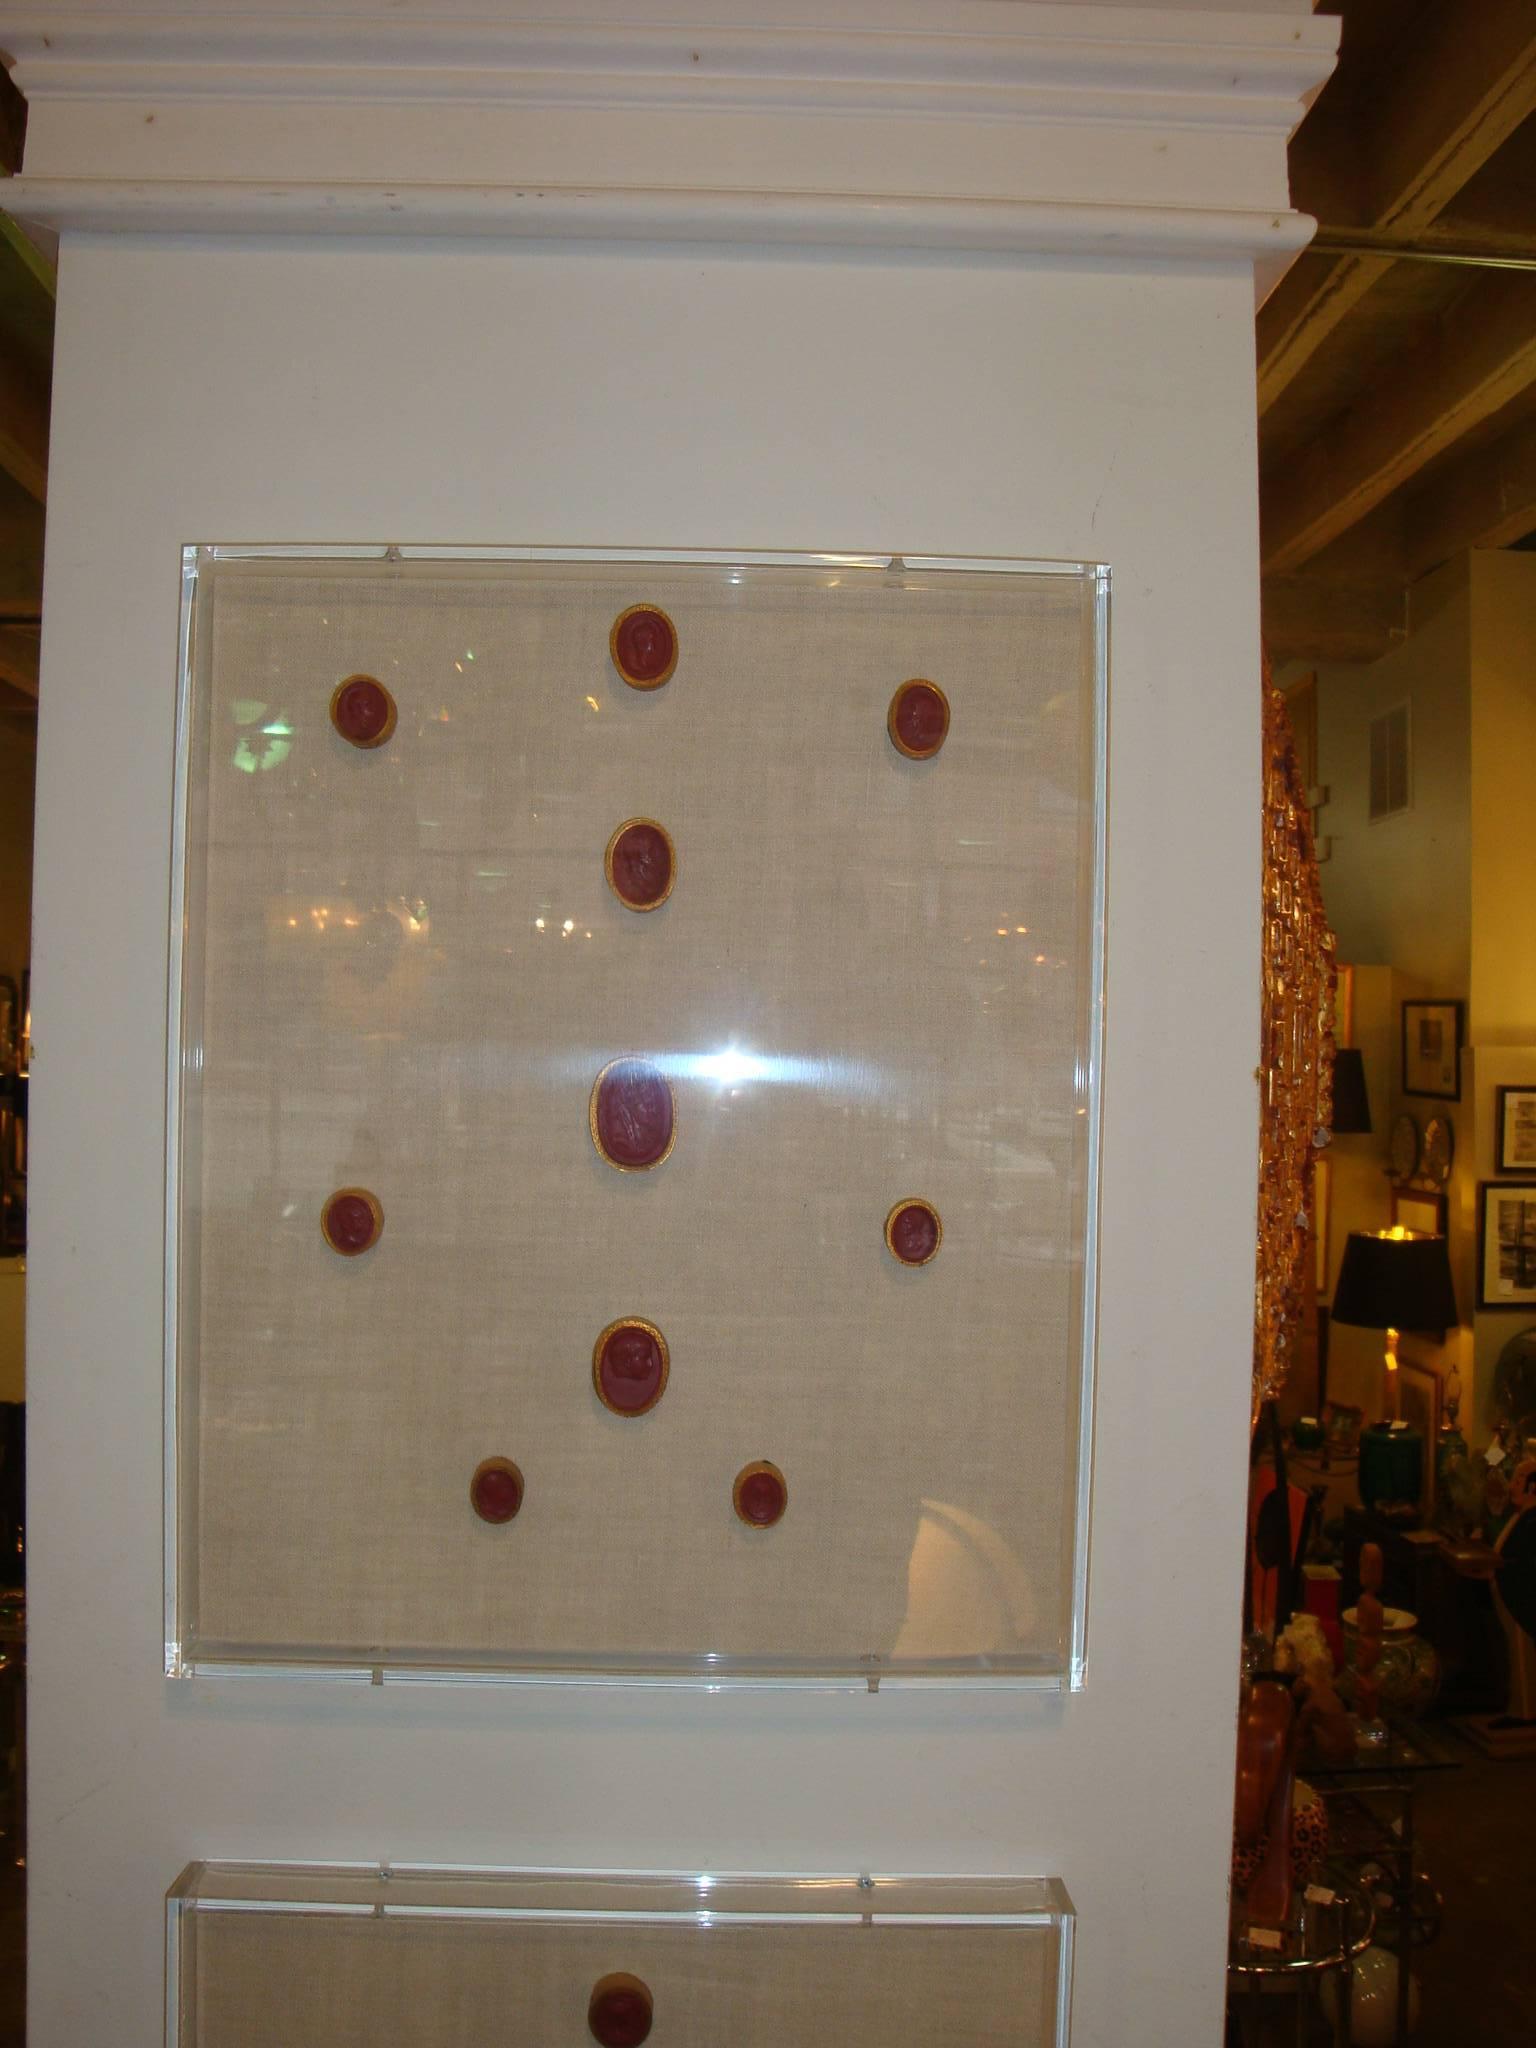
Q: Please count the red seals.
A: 11